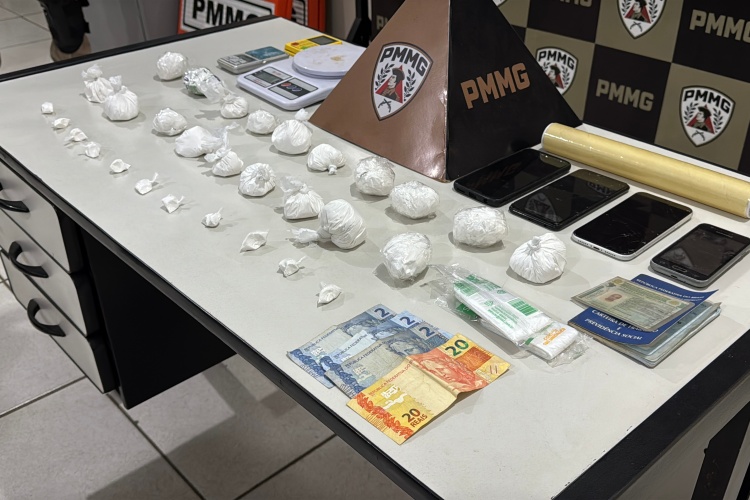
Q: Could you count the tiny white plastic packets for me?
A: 11